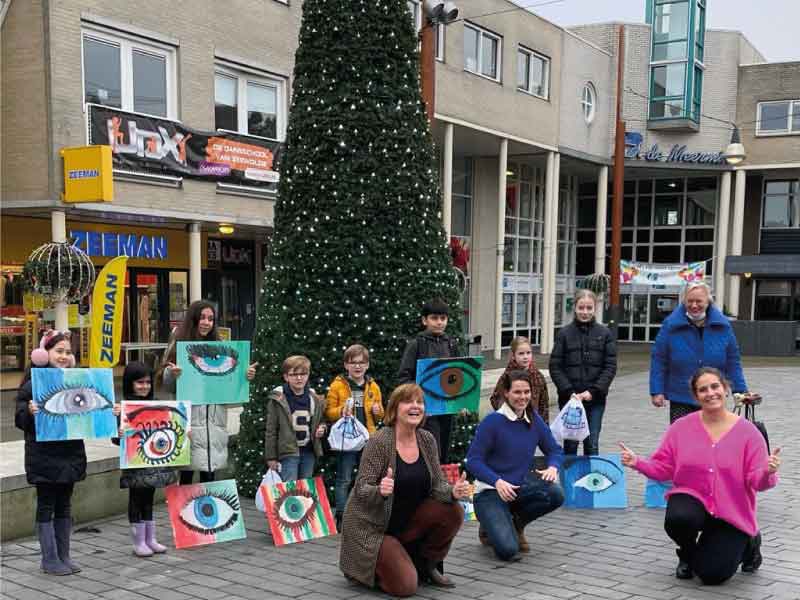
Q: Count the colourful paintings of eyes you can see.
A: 7